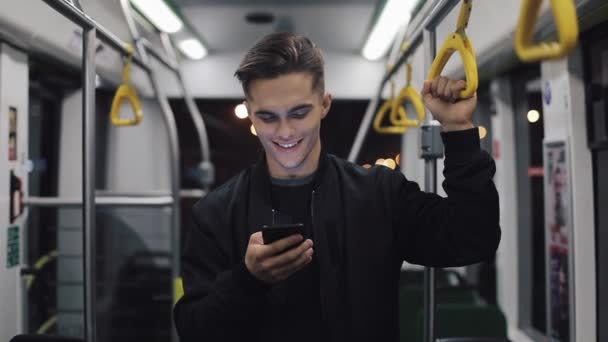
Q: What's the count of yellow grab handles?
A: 5